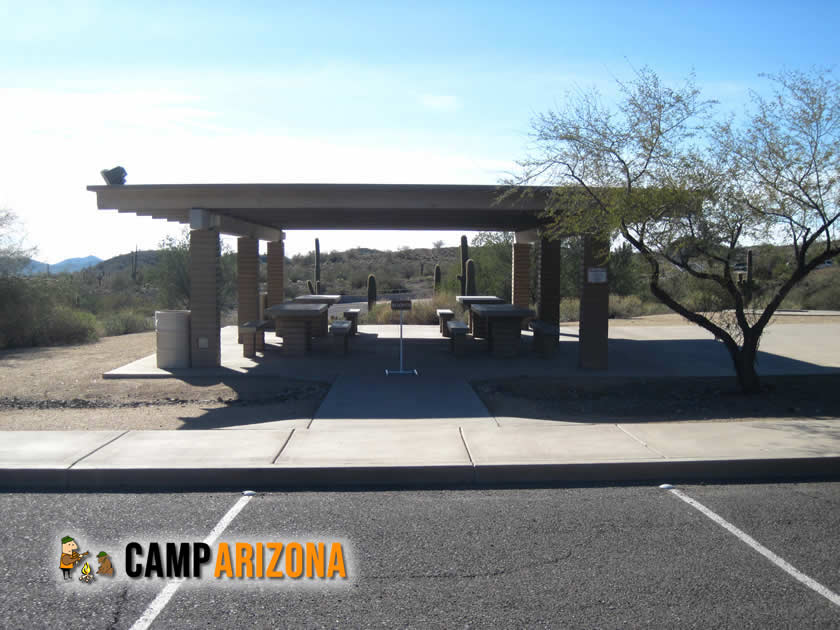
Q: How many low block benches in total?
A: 6